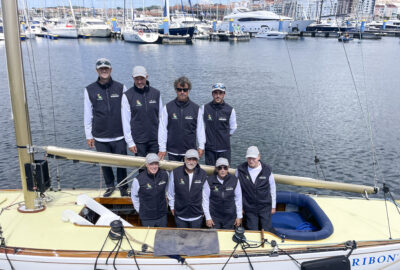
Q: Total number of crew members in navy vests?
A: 8